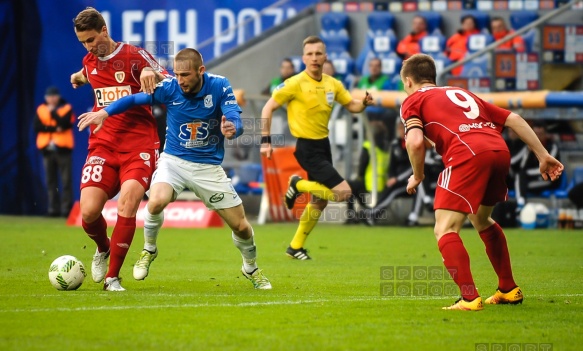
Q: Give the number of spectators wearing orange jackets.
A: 3